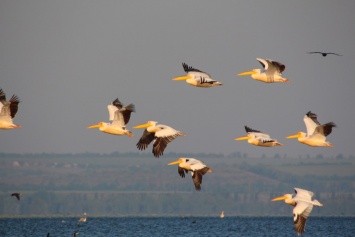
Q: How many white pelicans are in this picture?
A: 9